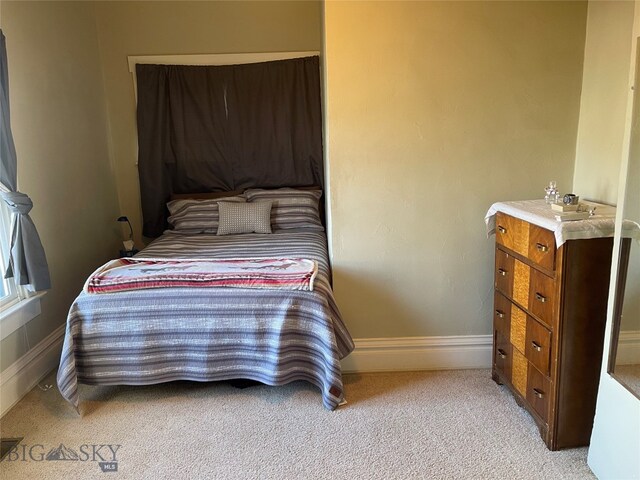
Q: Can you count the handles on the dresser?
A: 8